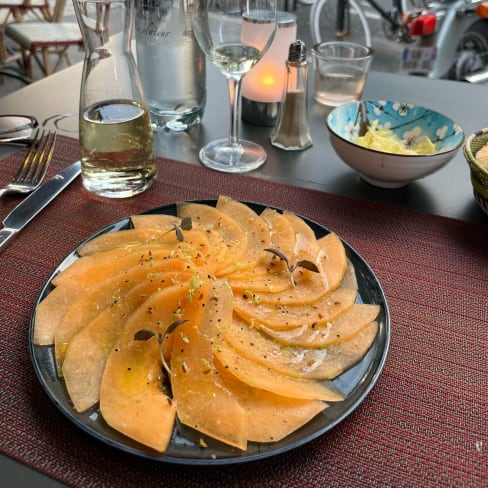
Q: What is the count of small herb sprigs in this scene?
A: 3